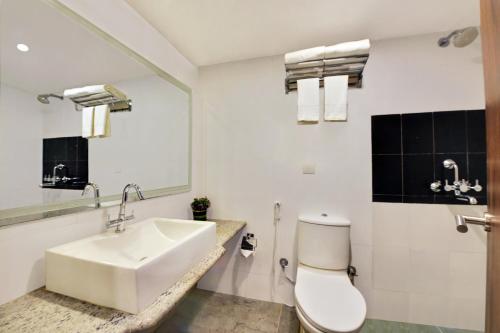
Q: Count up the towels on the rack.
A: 4